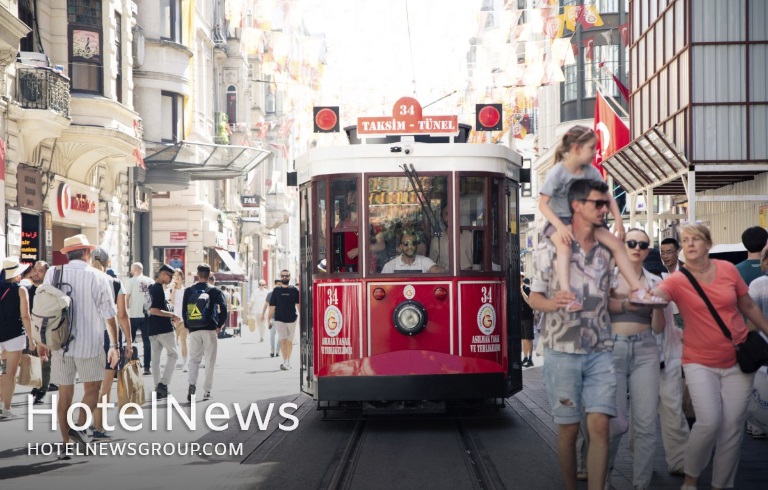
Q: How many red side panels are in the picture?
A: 2